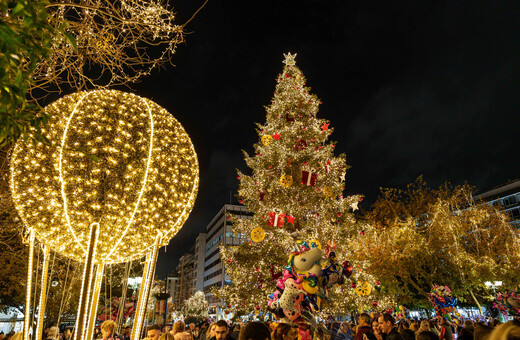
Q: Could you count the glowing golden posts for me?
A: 6